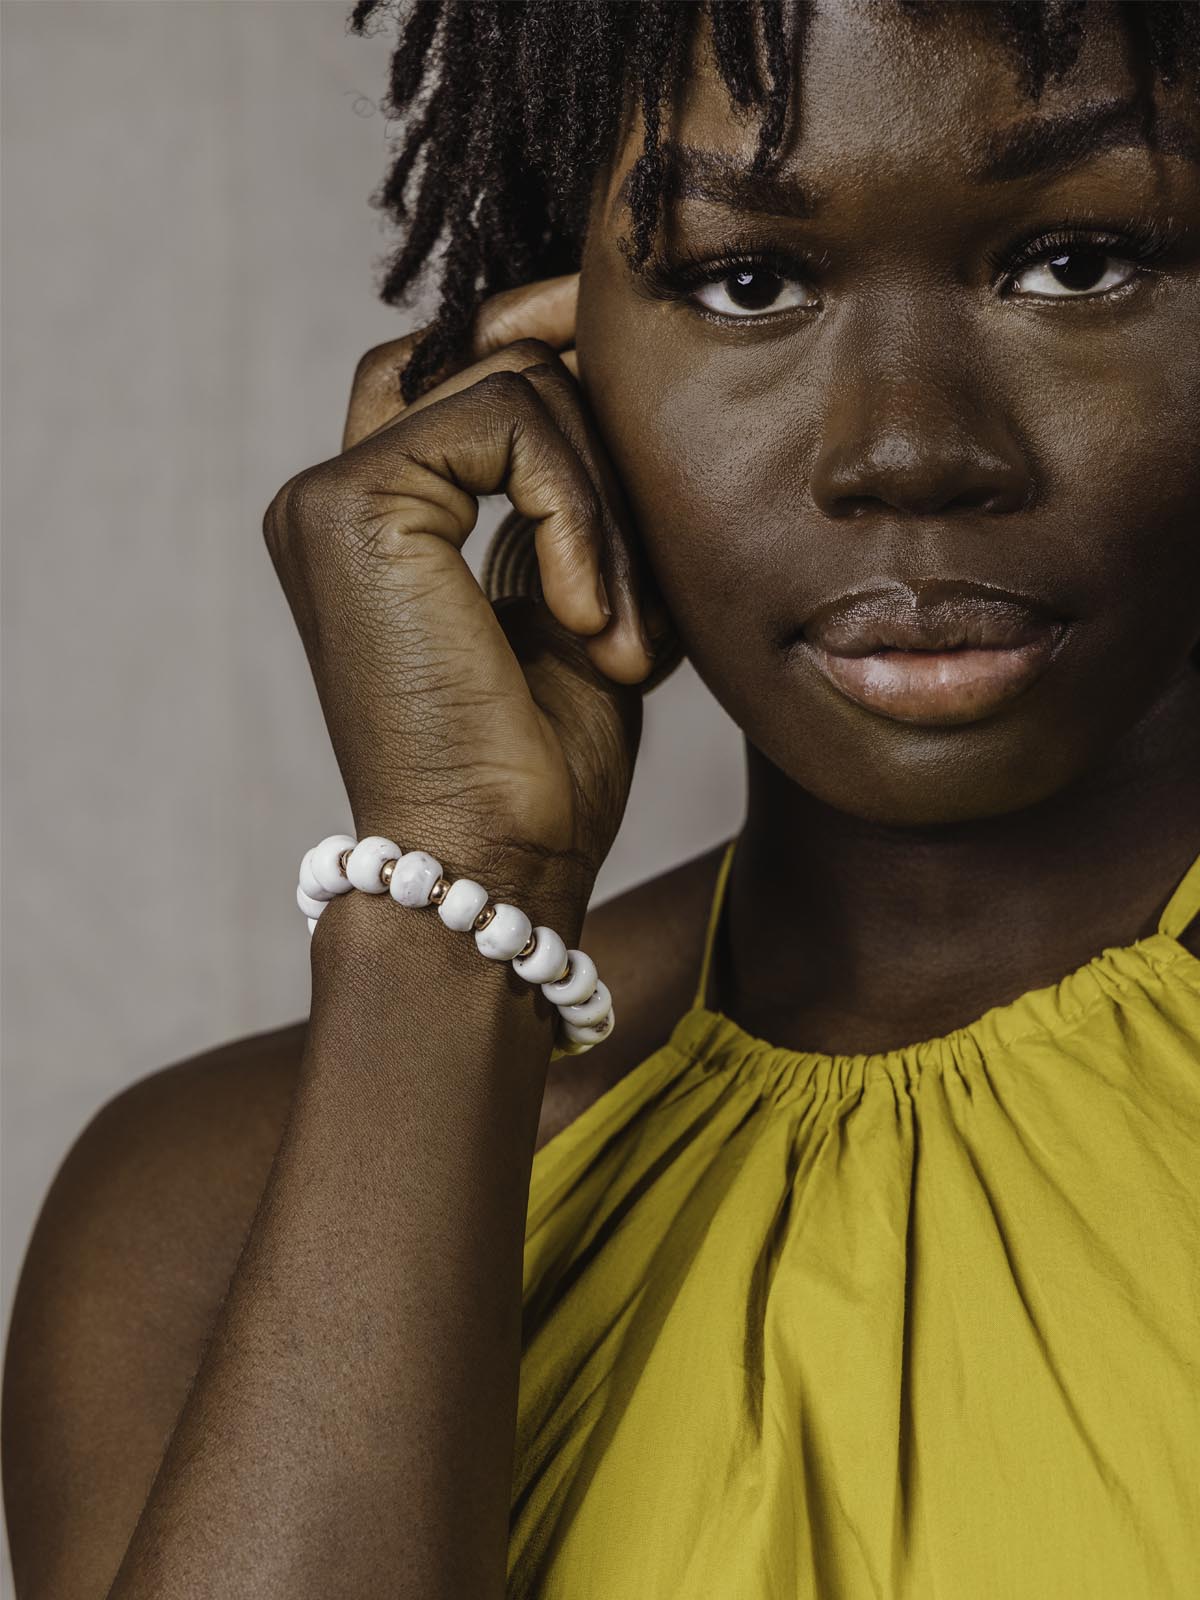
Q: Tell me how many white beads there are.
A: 13